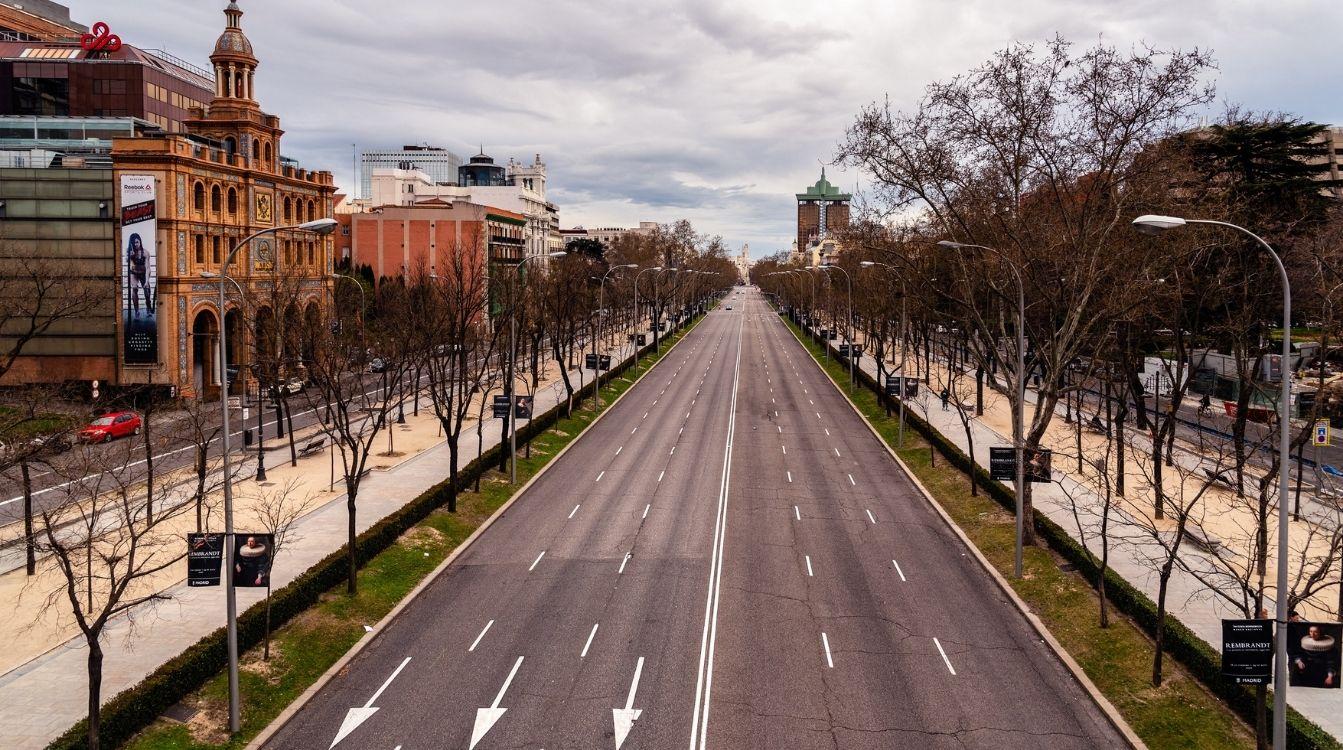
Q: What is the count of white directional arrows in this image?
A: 3